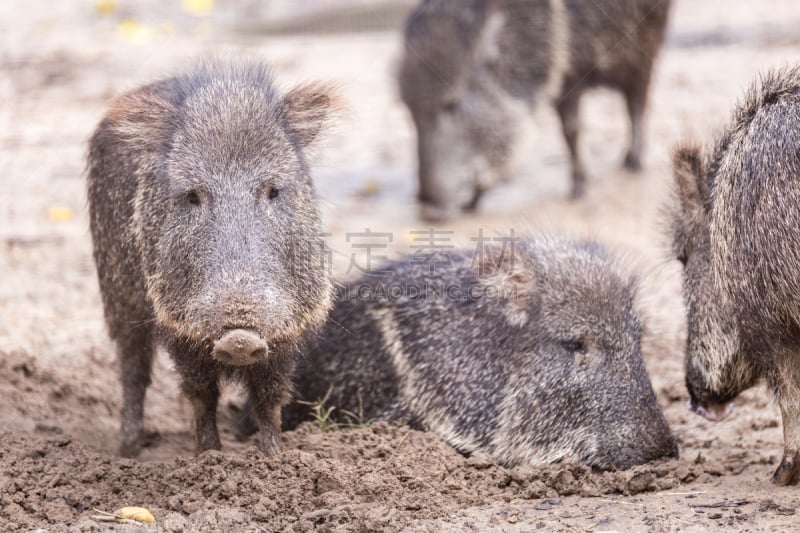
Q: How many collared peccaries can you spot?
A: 4